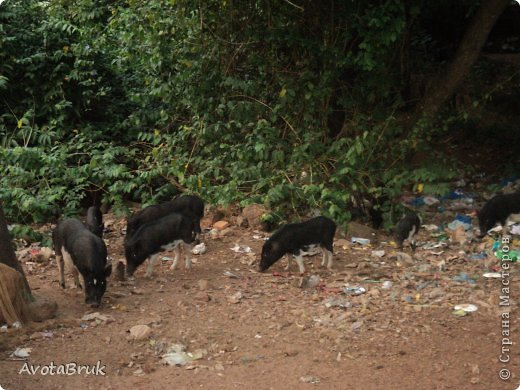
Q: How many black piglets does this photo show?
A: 7